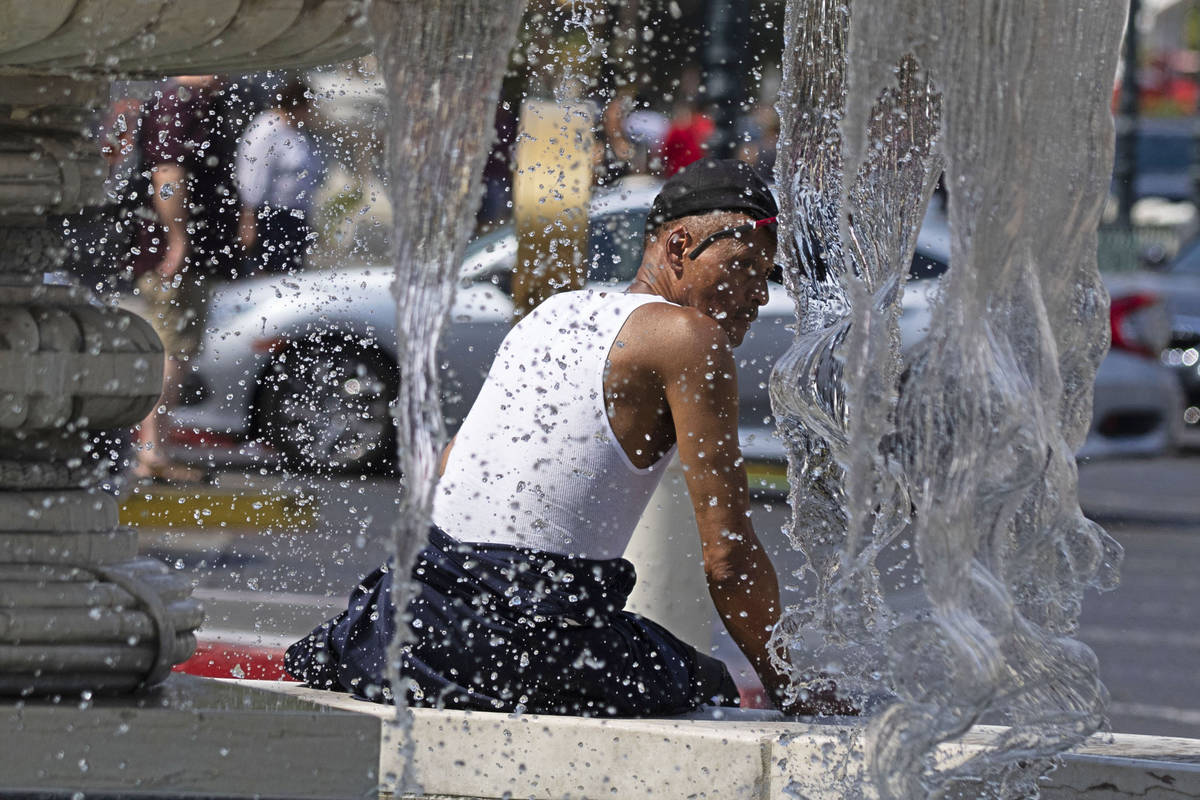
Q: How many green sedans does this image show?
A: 0